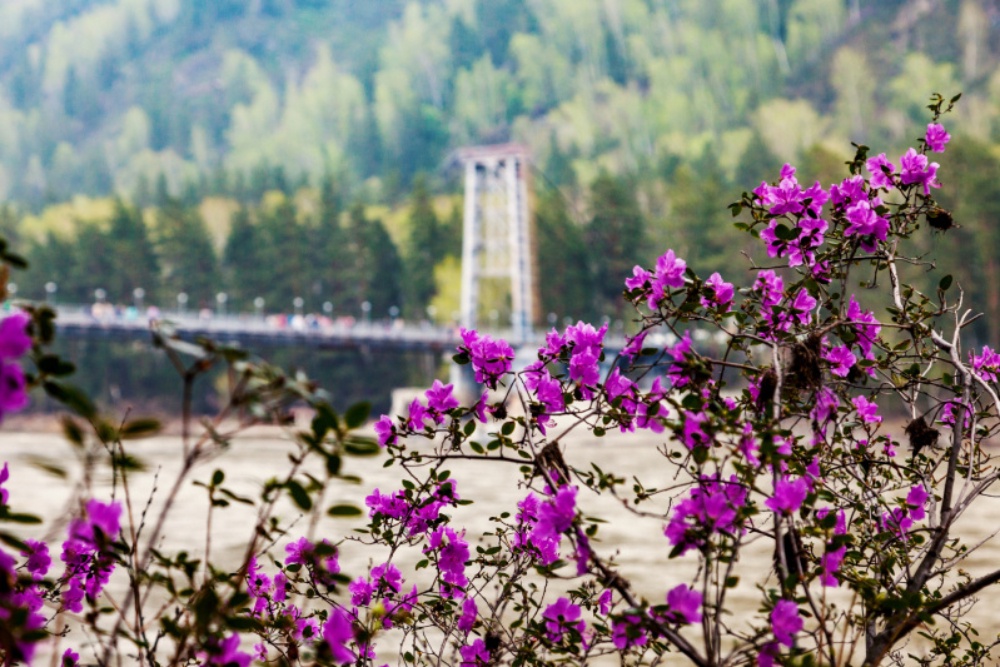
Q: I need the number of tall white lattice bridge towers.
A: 1